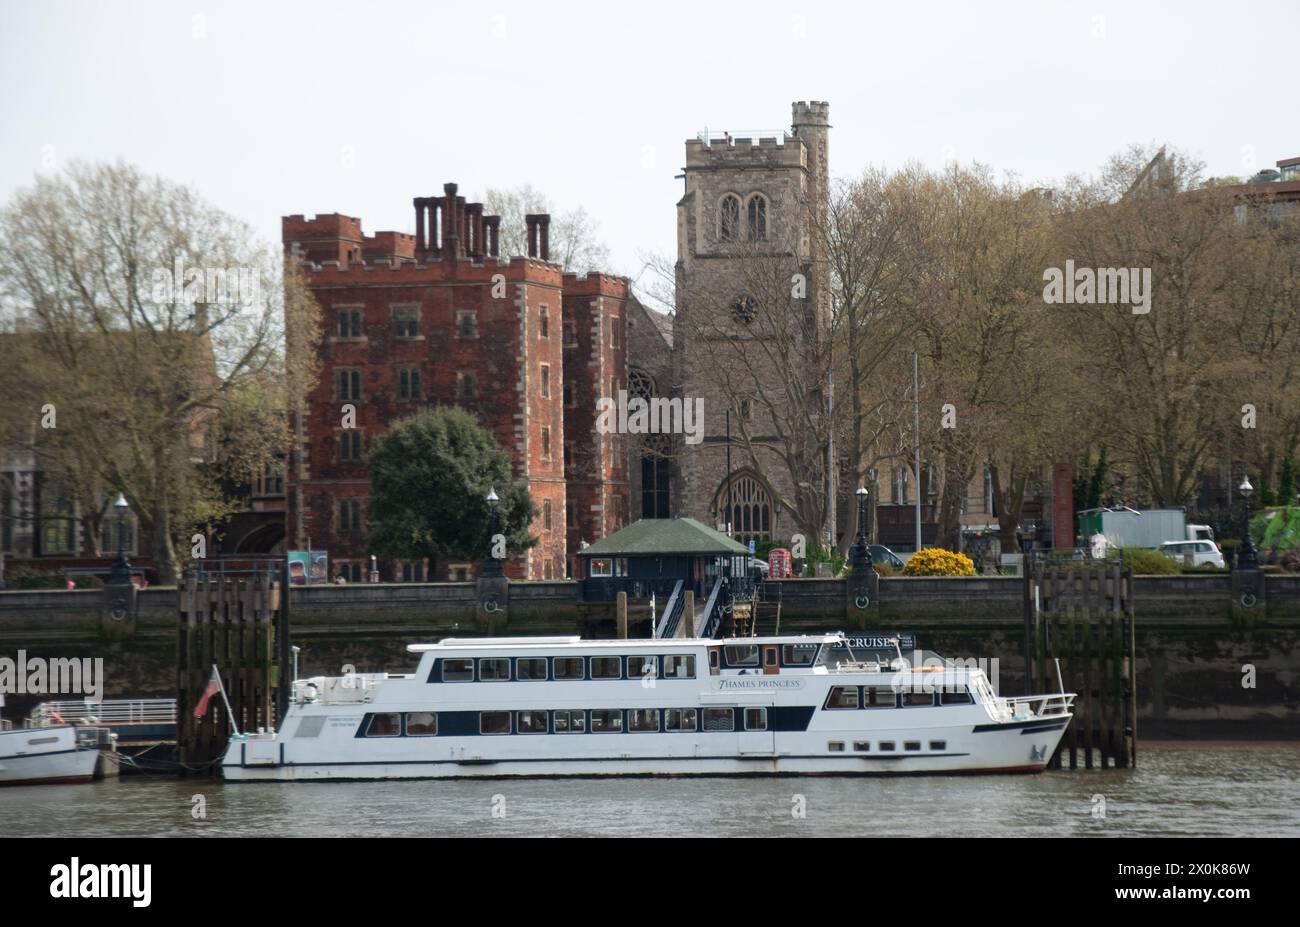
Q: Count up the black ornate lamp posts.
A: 4